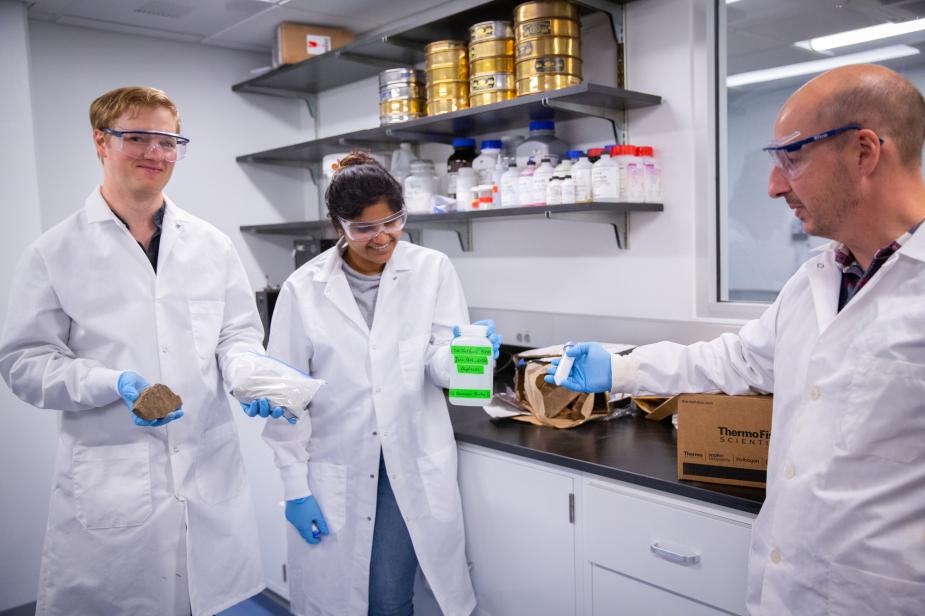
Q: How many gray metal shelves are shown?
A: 3